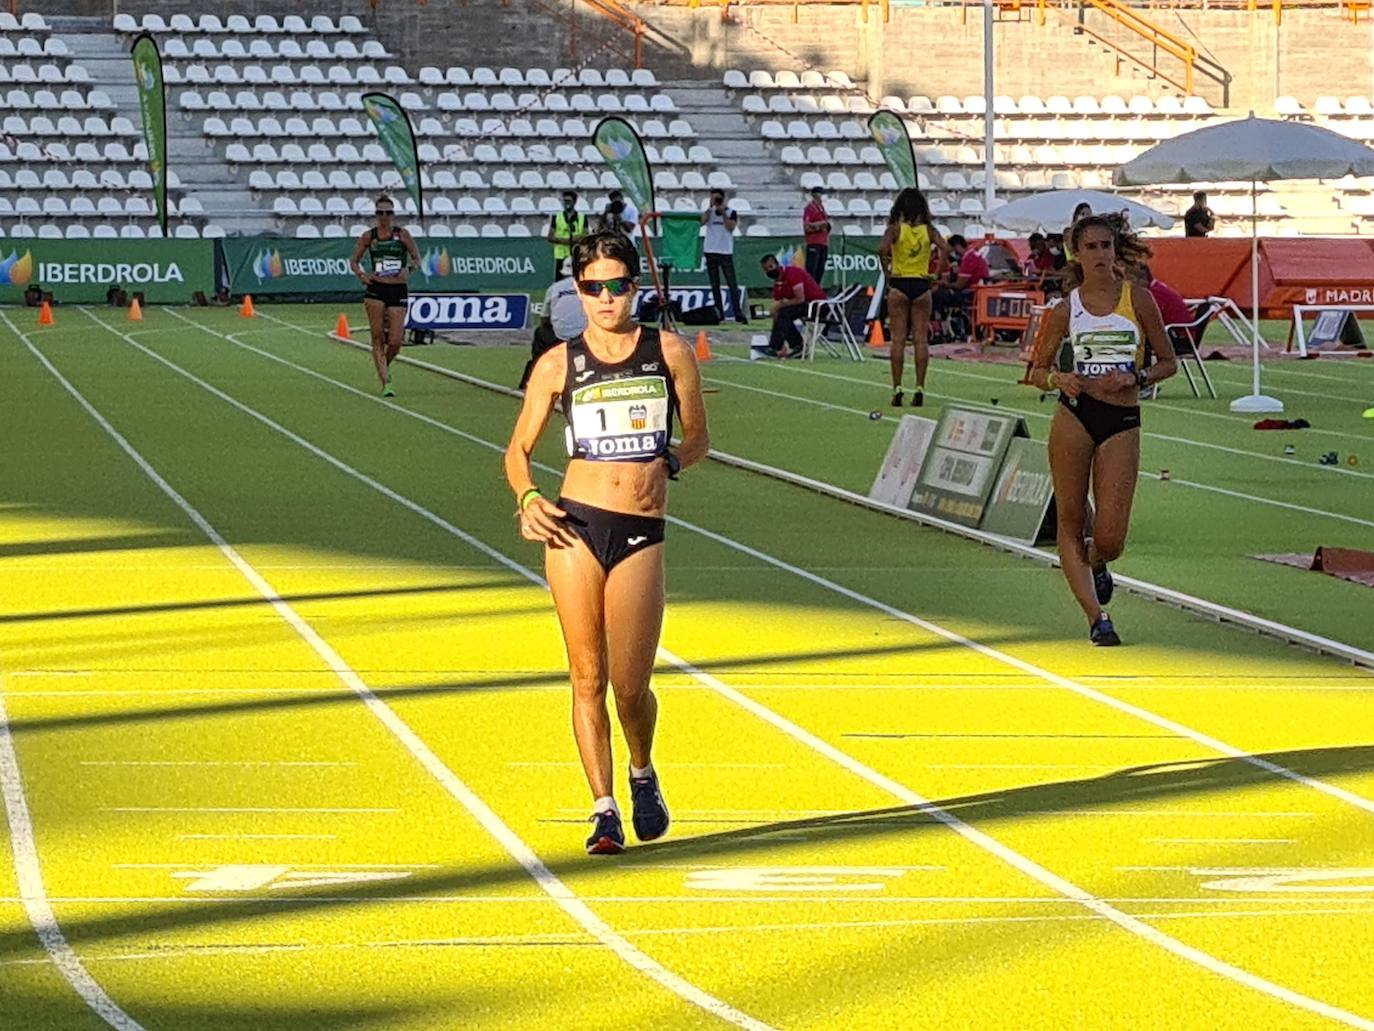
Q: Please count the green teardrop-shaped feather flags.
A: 4